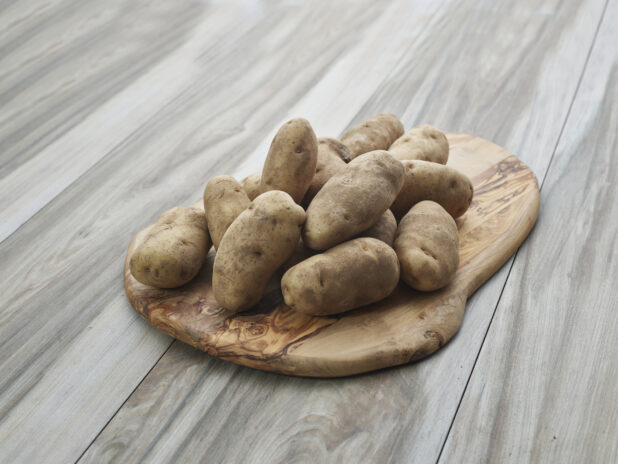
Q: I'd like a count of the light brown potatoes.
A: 13